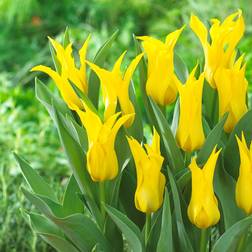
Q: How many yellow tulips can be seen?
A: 10